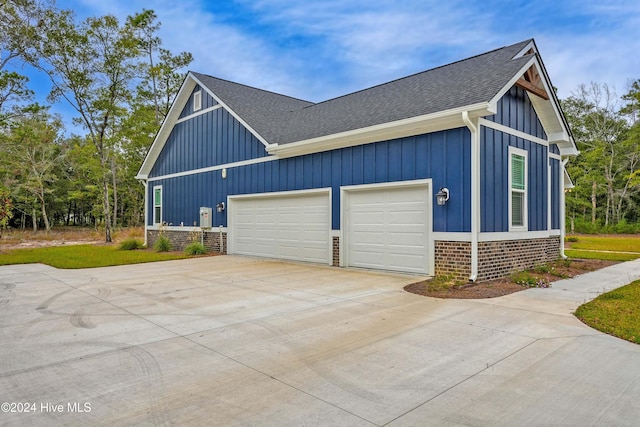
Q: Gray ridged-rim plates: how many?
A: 0